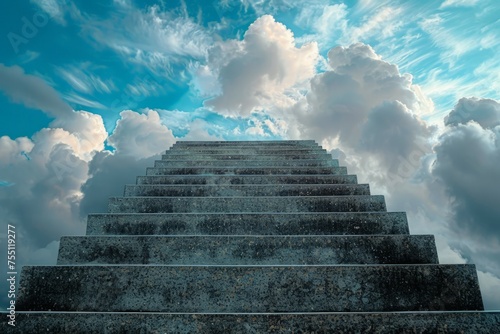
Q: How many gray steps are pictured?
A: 14